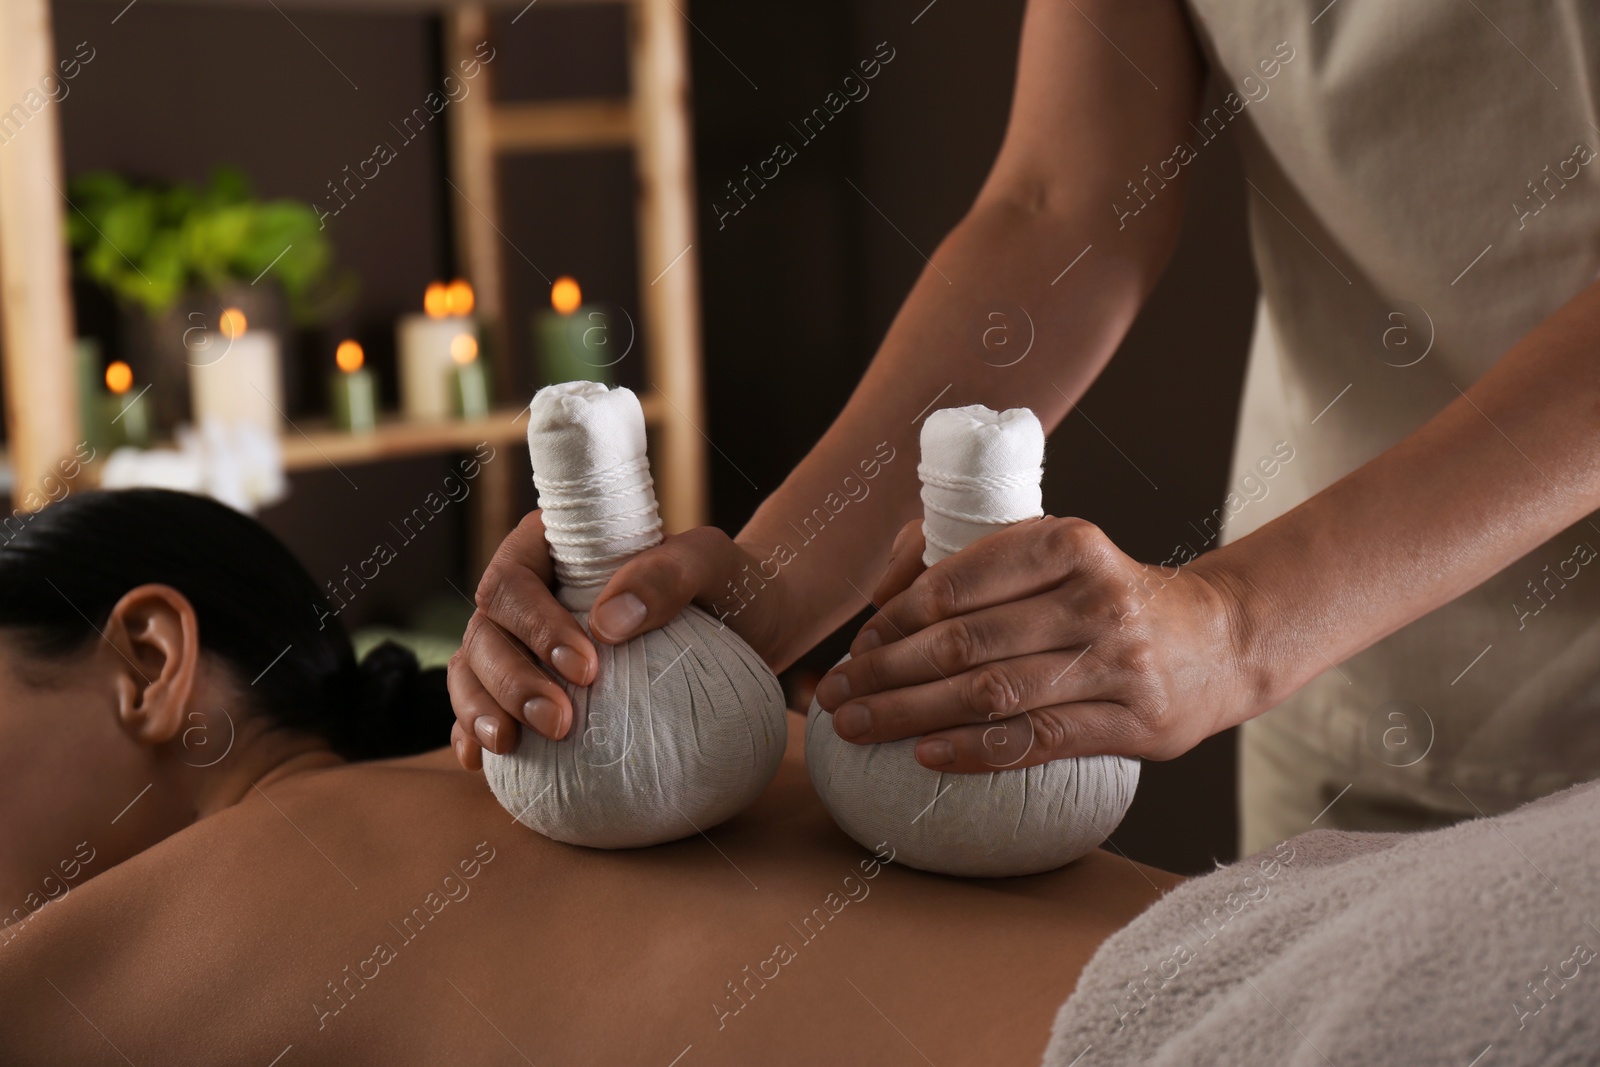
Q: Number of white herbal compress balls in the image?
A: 2